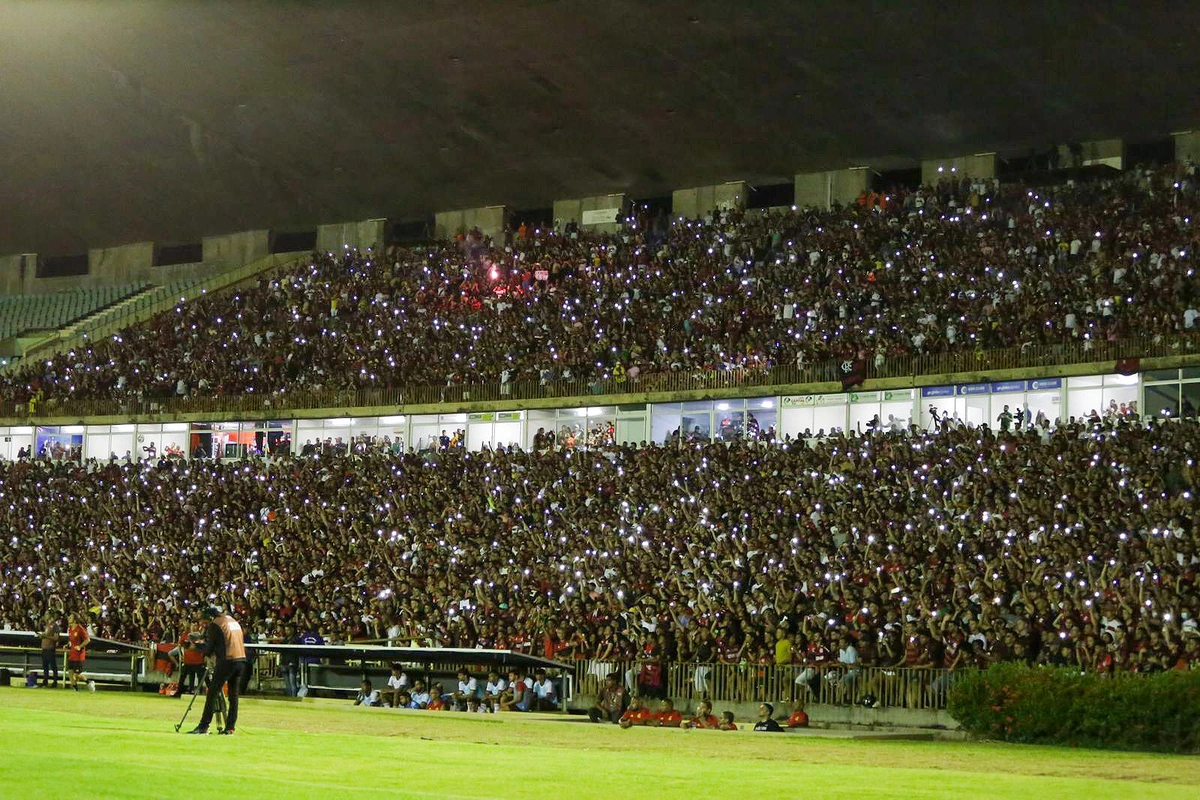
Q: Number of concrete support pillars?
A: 11